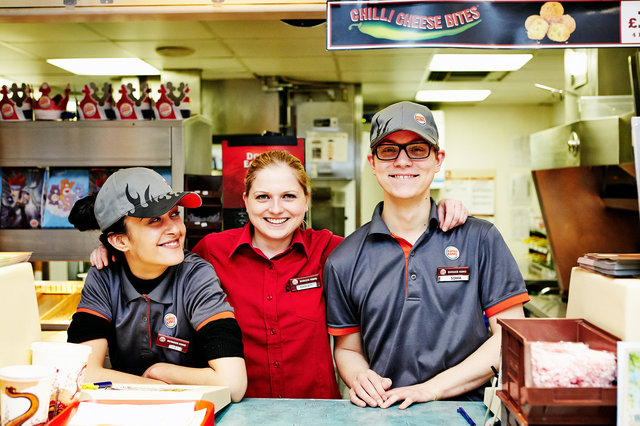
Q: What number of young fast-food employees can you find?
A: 3